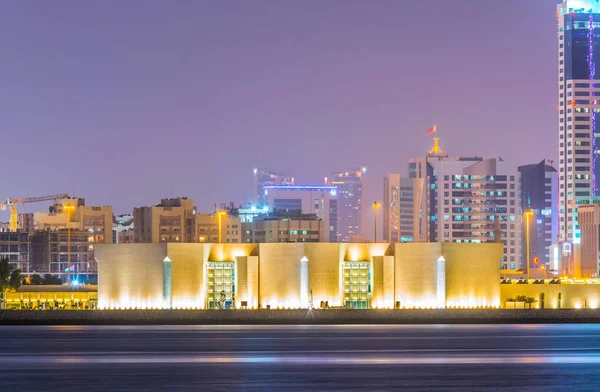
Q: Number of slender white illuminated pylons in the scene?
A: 3